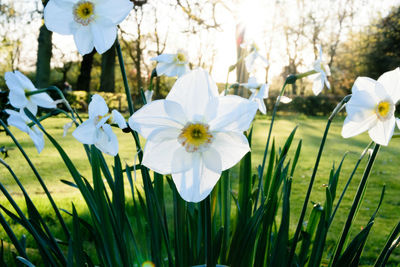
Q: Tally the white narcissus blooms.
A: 10